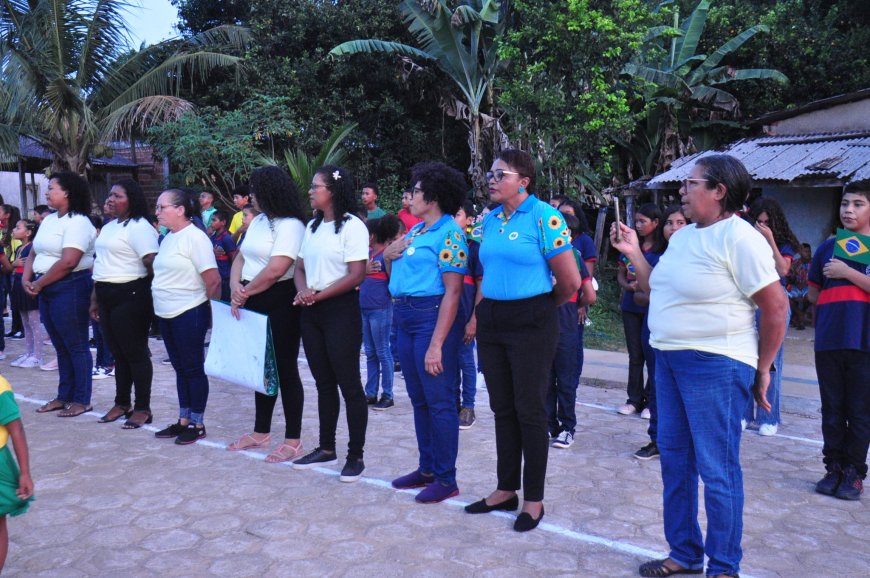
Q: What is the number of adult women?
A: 8